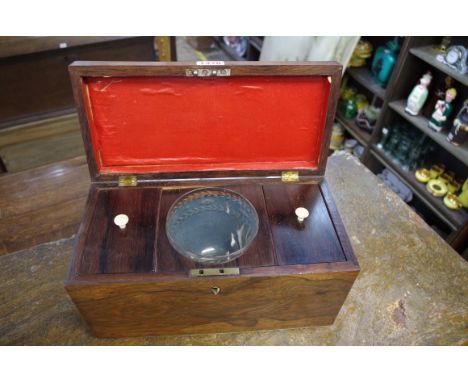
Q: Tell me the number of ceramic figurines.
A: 3